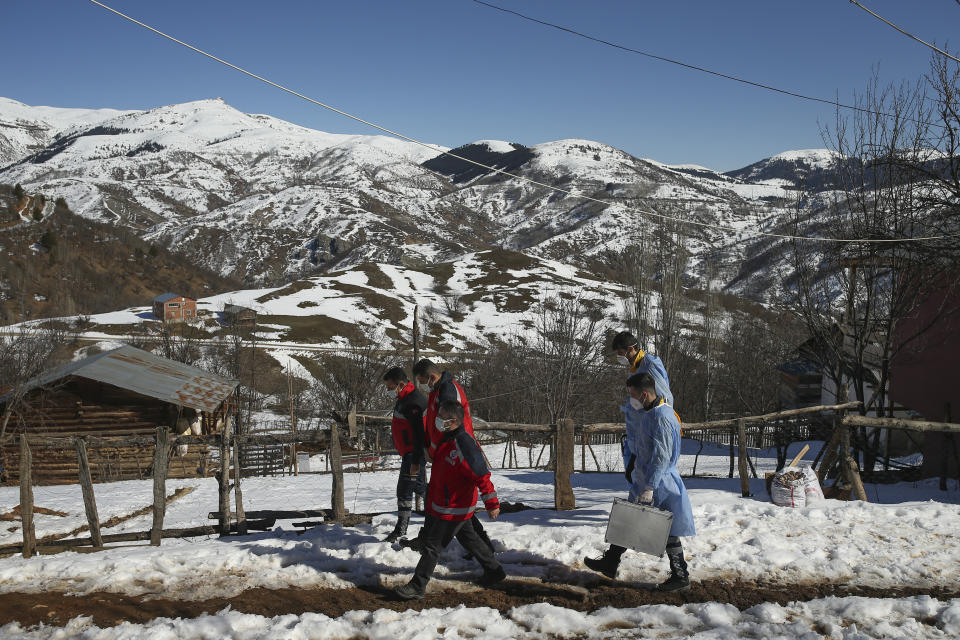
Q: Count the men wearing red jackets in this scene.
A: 3